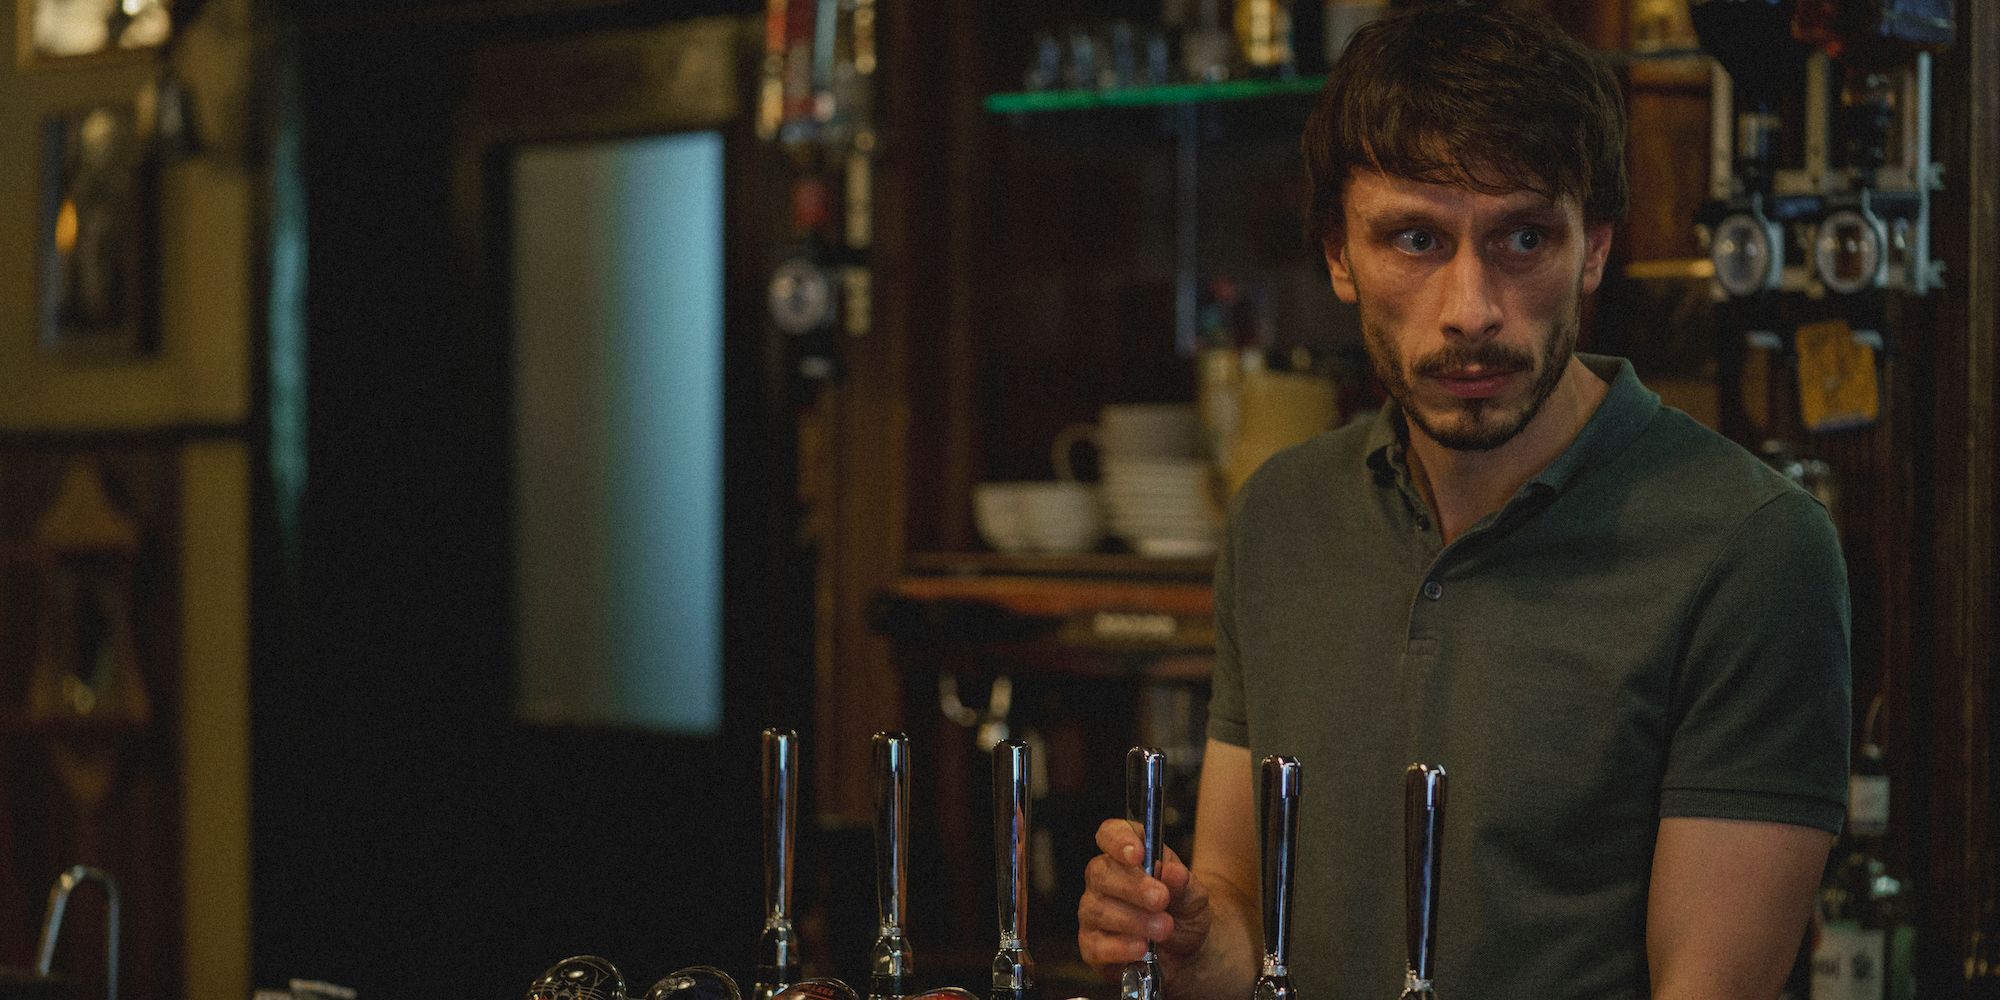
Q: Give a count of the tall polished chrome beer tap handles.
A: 6